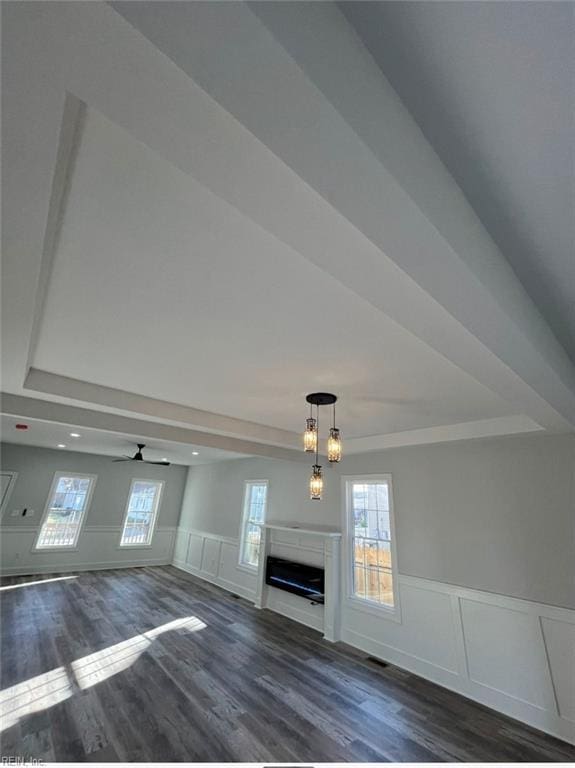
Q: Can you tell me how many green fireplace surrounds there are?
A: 0